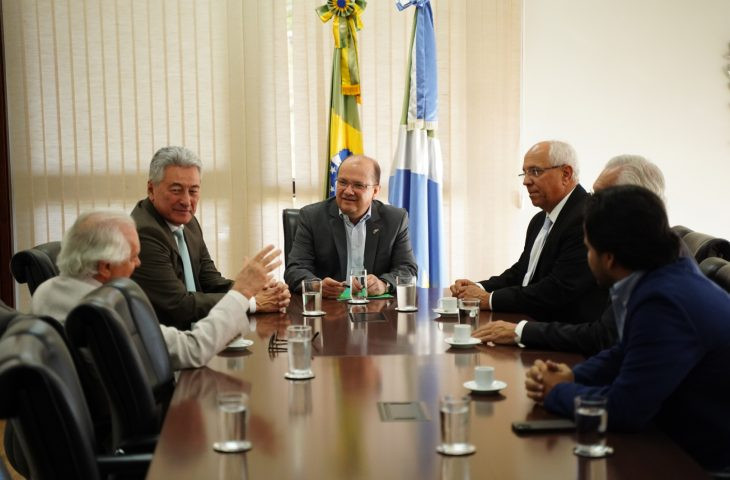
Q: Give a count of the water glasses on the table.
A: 8